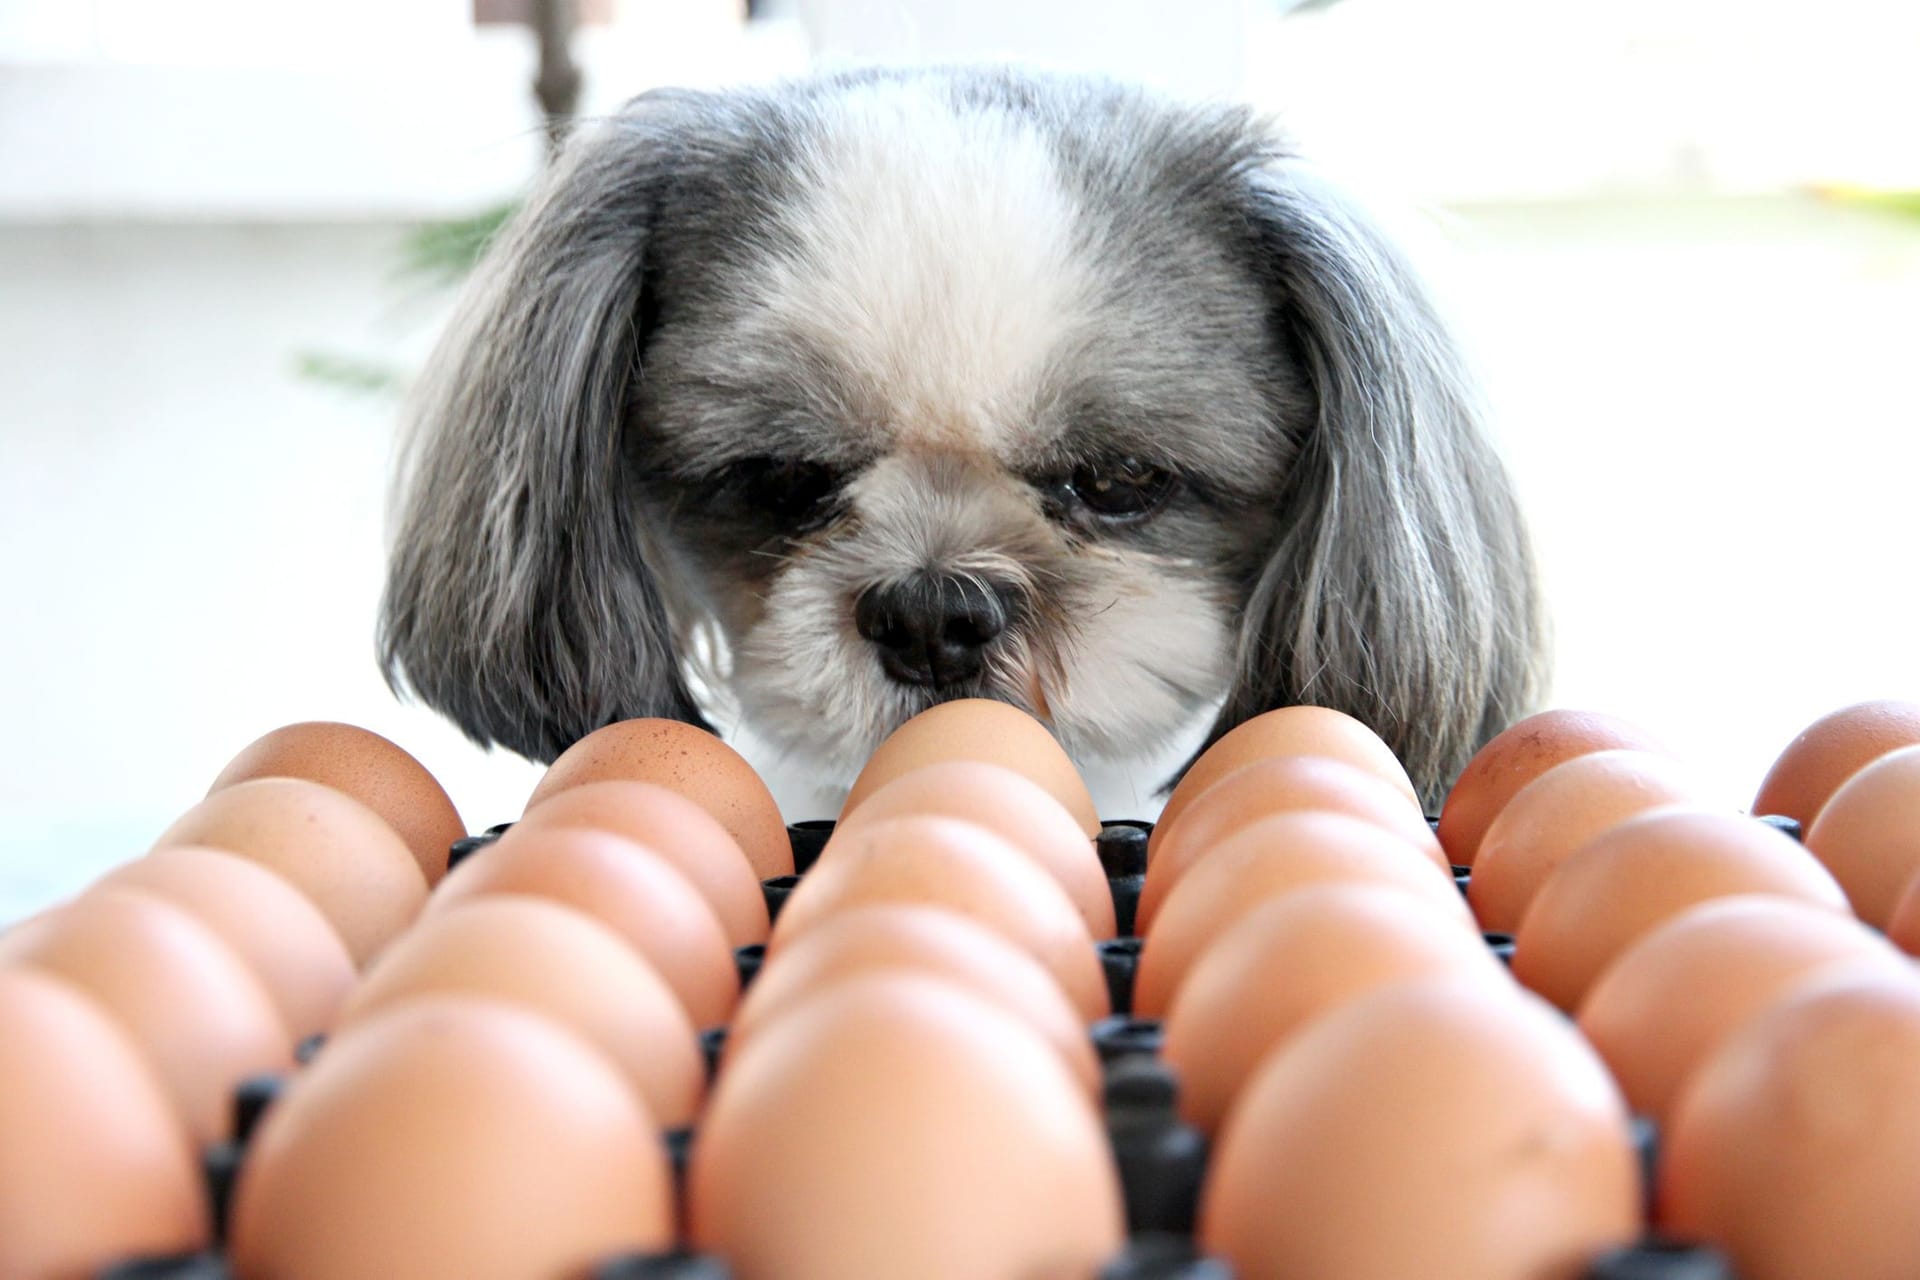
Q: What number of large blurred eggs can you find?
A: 5